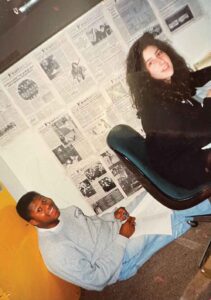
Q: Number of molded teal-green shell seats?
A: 1